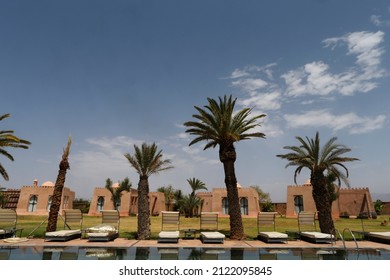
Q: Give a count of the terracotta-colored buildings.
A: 4